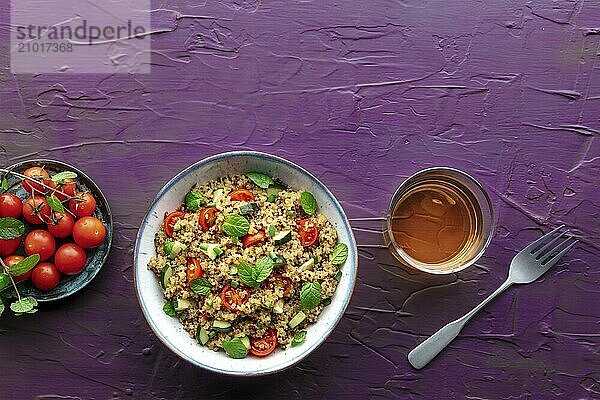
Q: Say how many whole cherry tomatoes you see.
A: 12